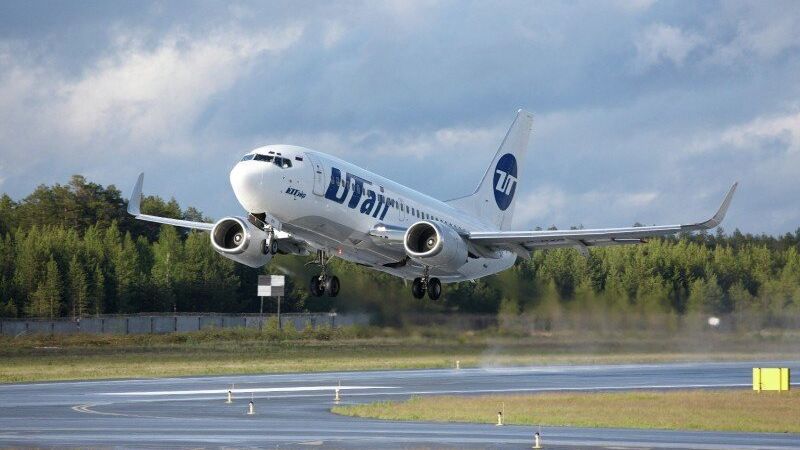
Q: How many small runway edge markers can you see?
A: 6